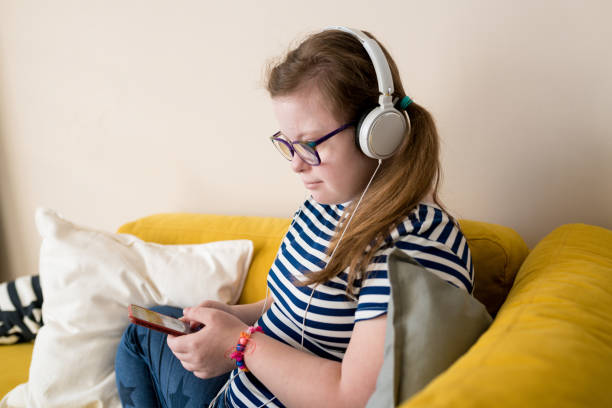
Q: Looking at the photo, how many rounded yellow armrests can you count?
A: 1